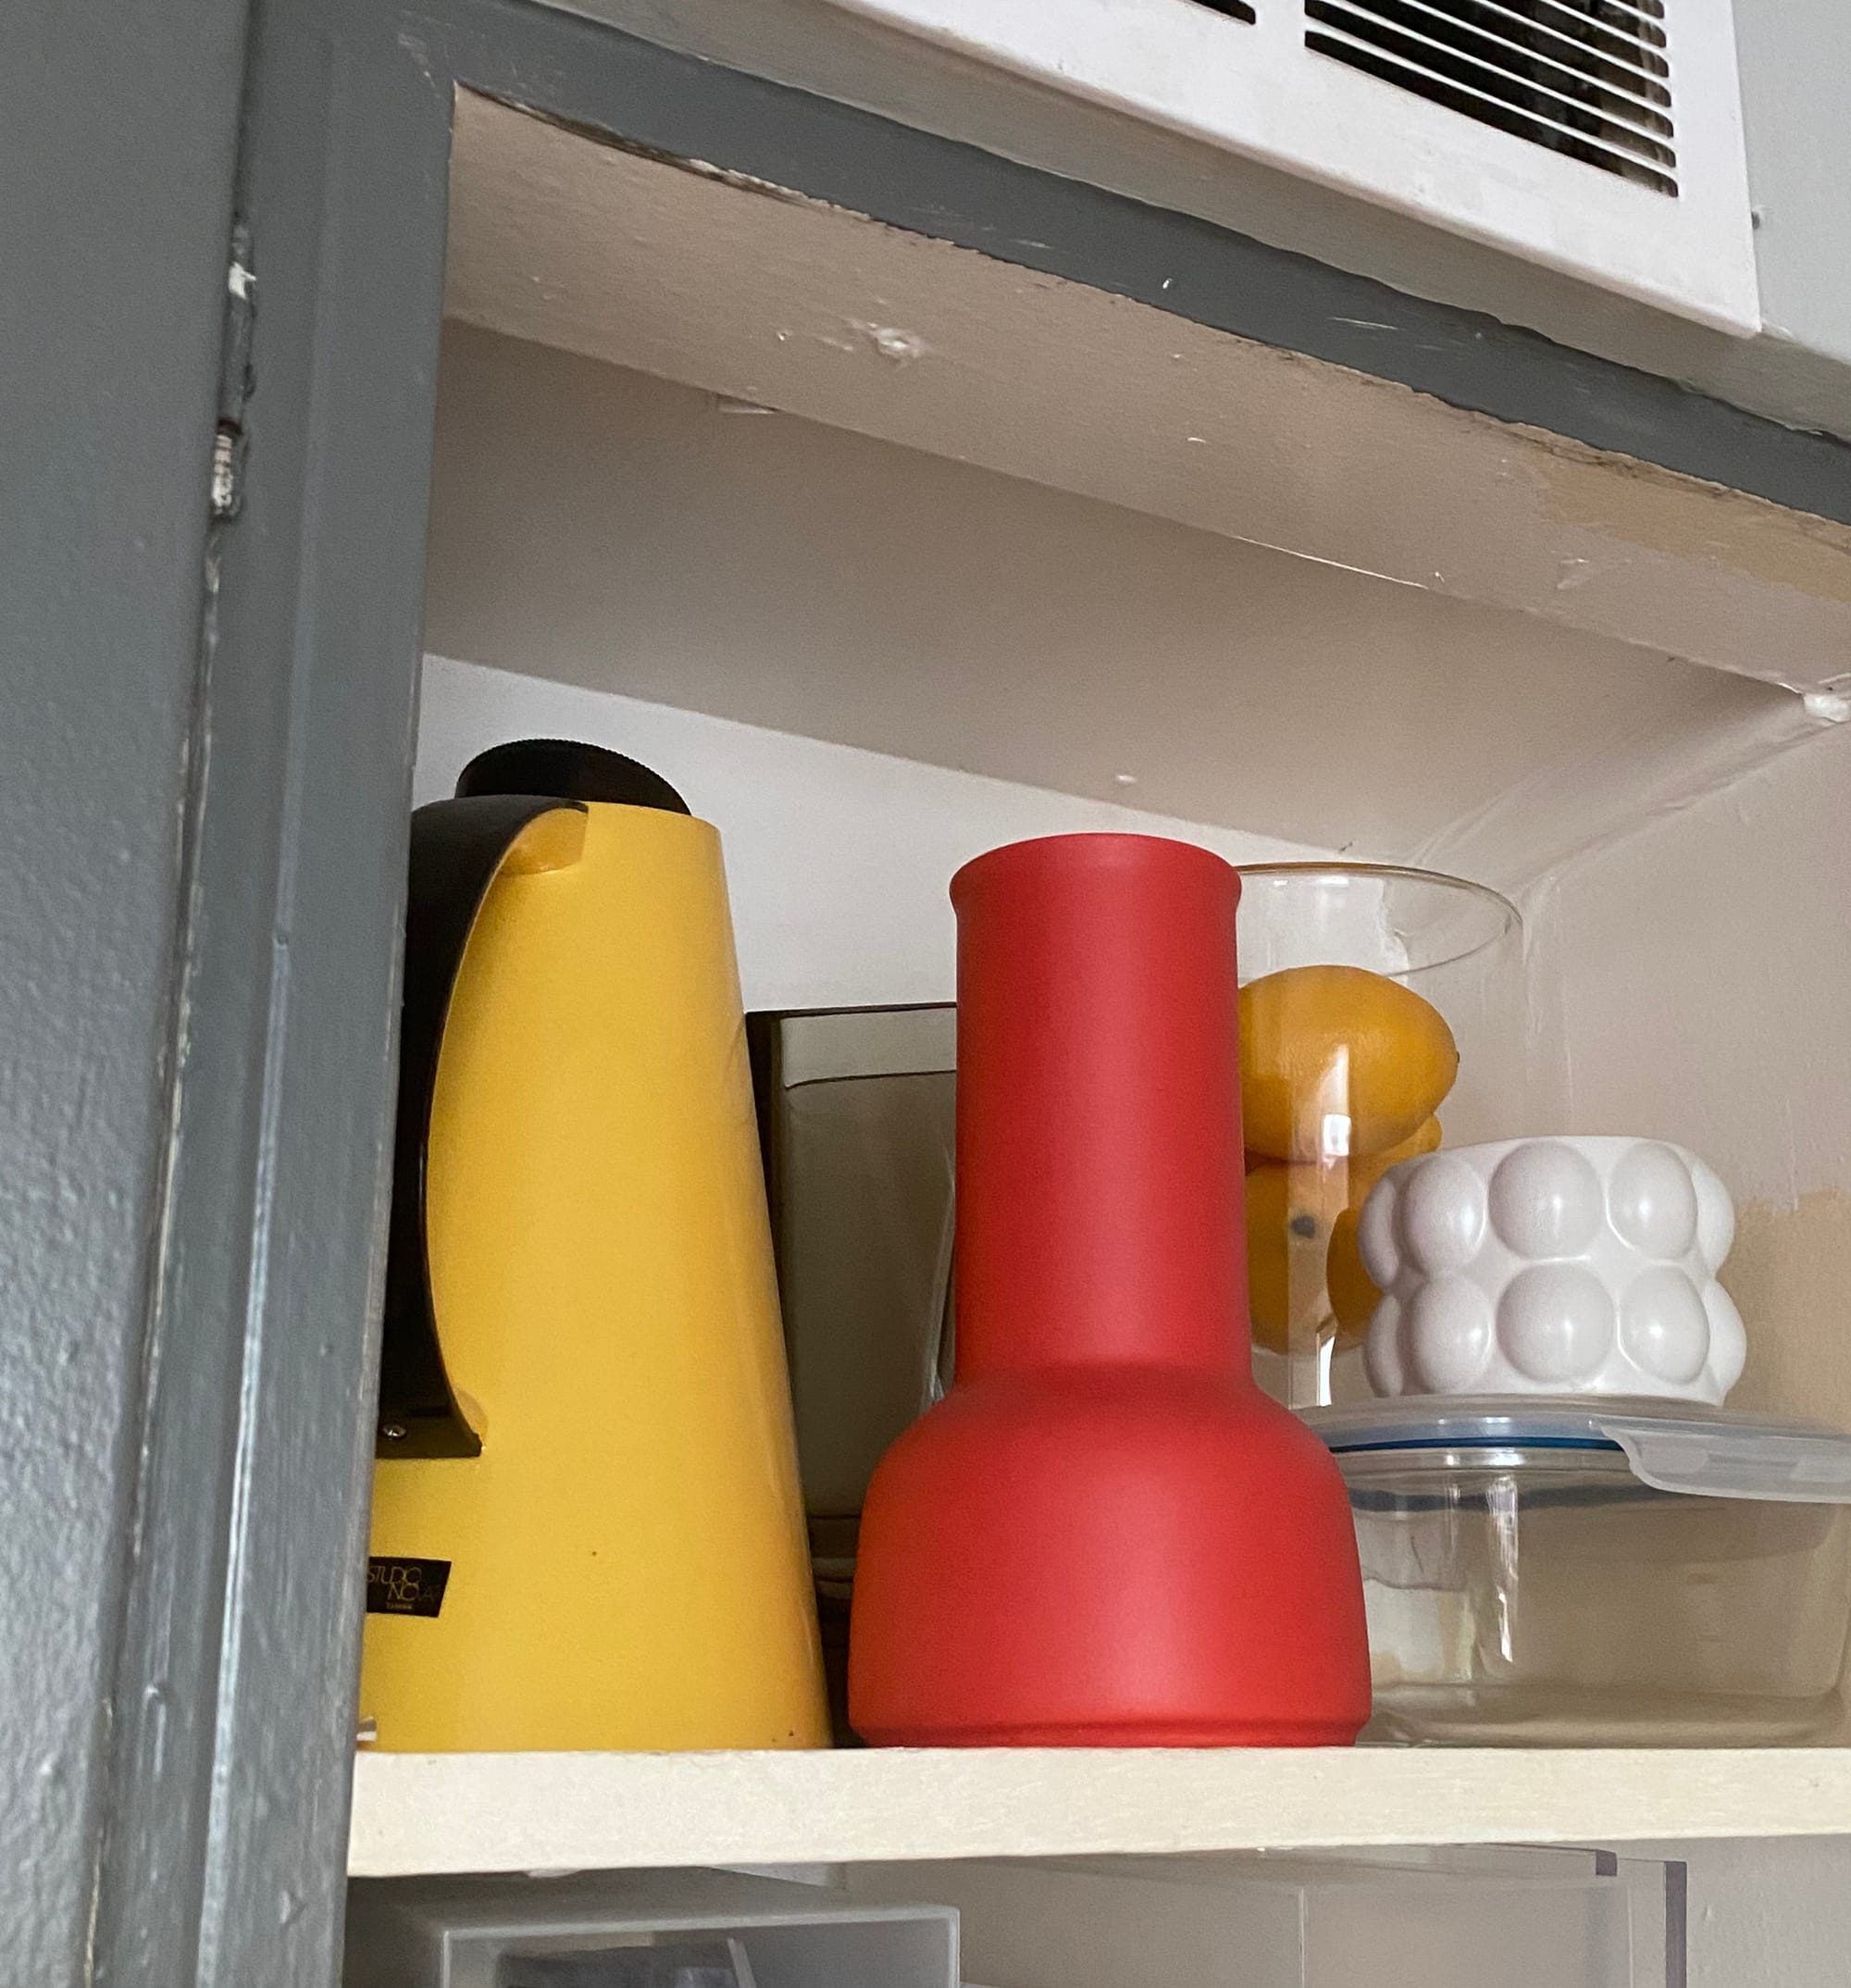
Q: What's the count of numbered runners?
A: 0